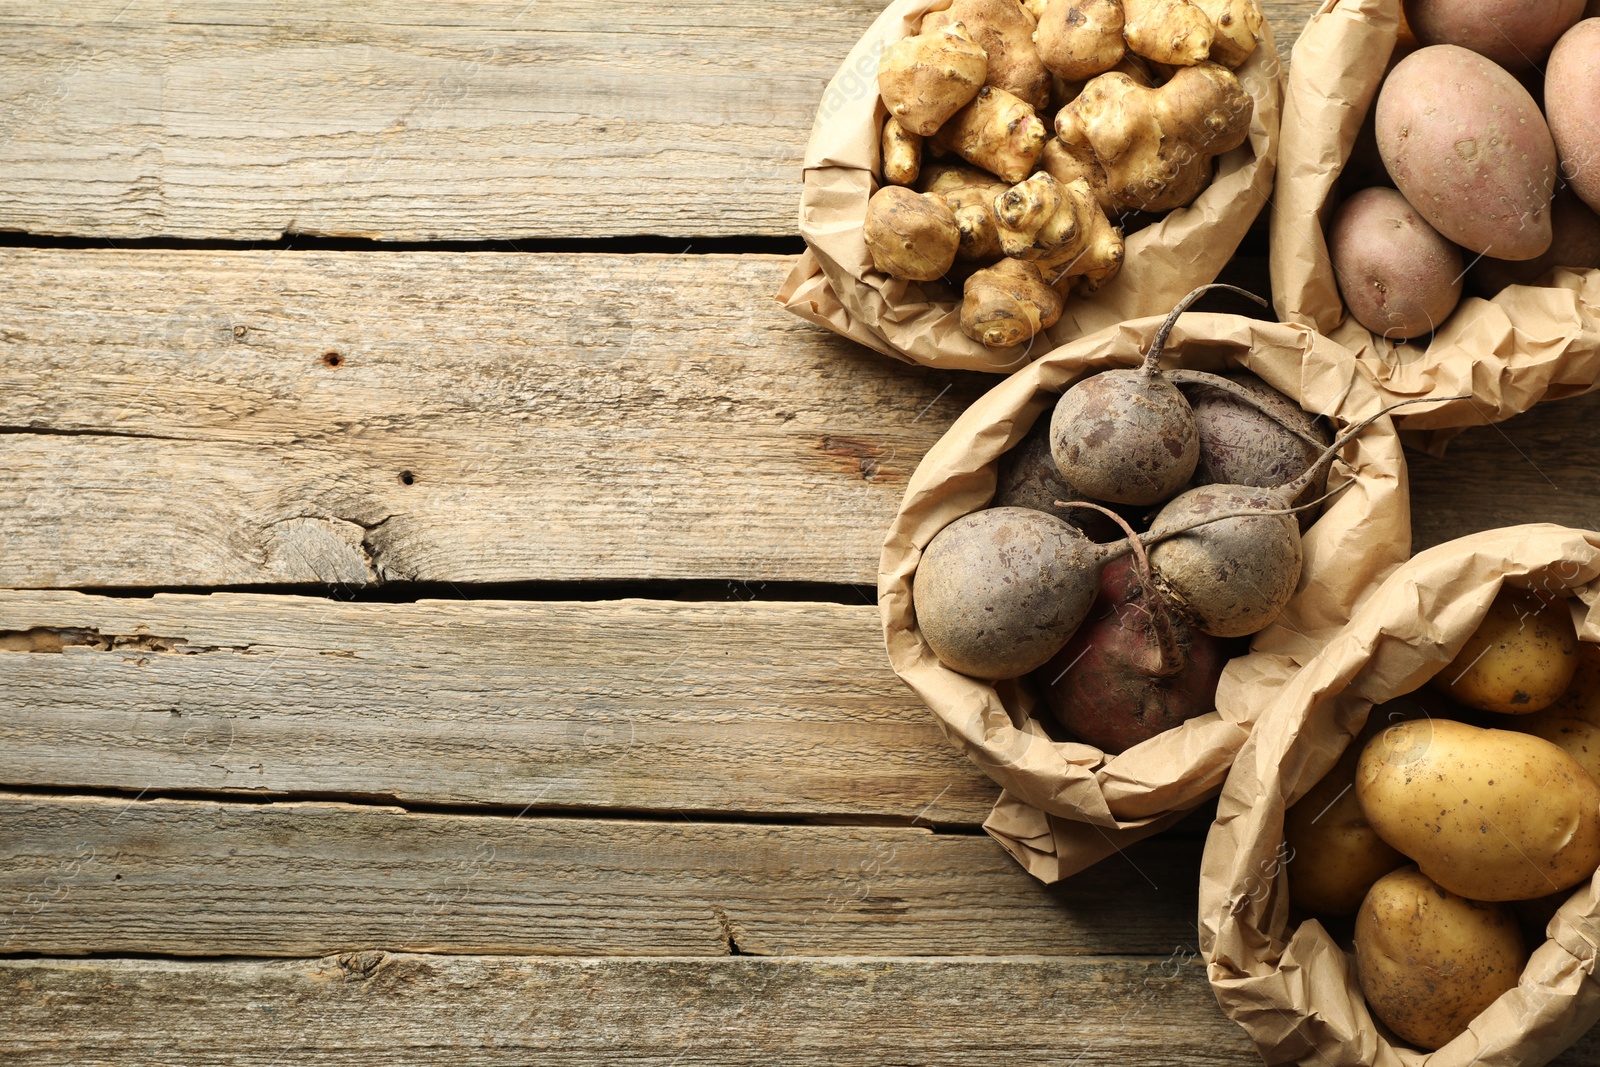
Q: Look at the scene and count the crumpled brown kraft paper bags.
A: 4